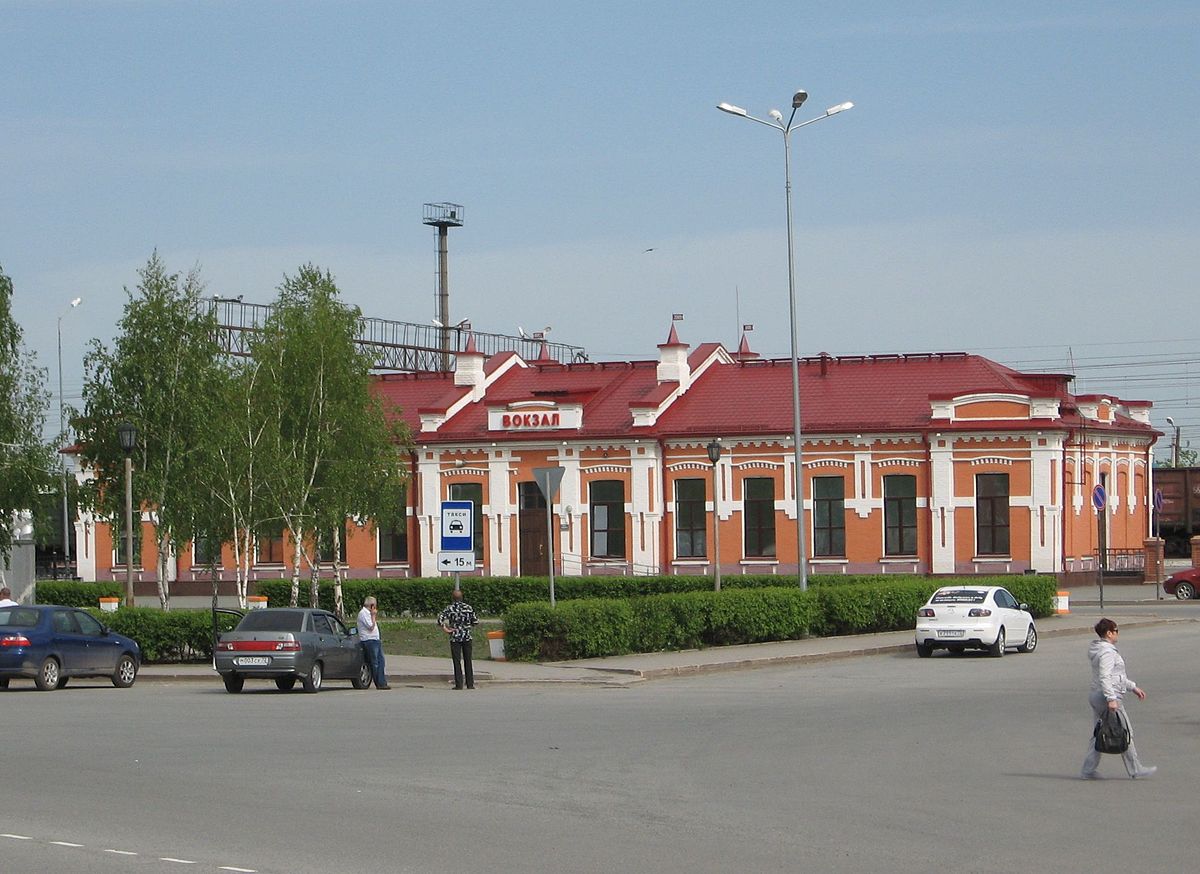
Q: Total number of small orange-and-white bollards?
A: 4